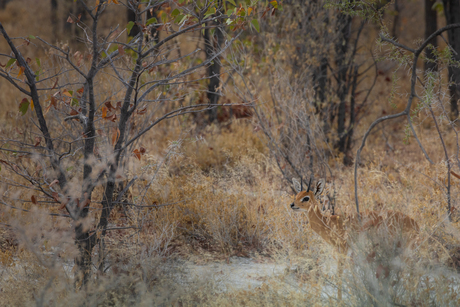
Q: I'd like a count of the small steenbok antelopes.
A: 1